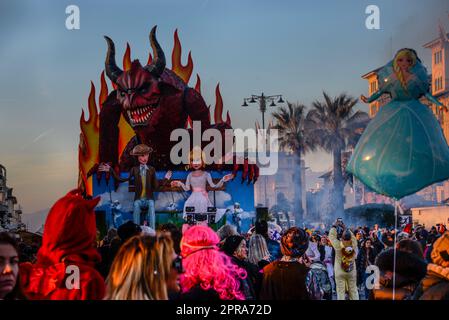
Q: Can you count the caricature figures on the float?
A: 3